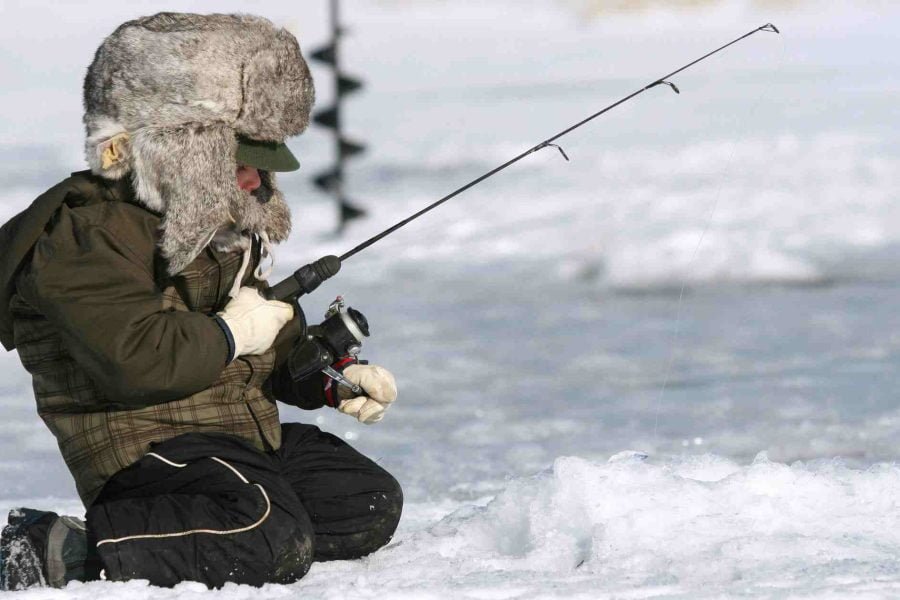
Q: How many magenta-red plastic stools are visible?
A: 0